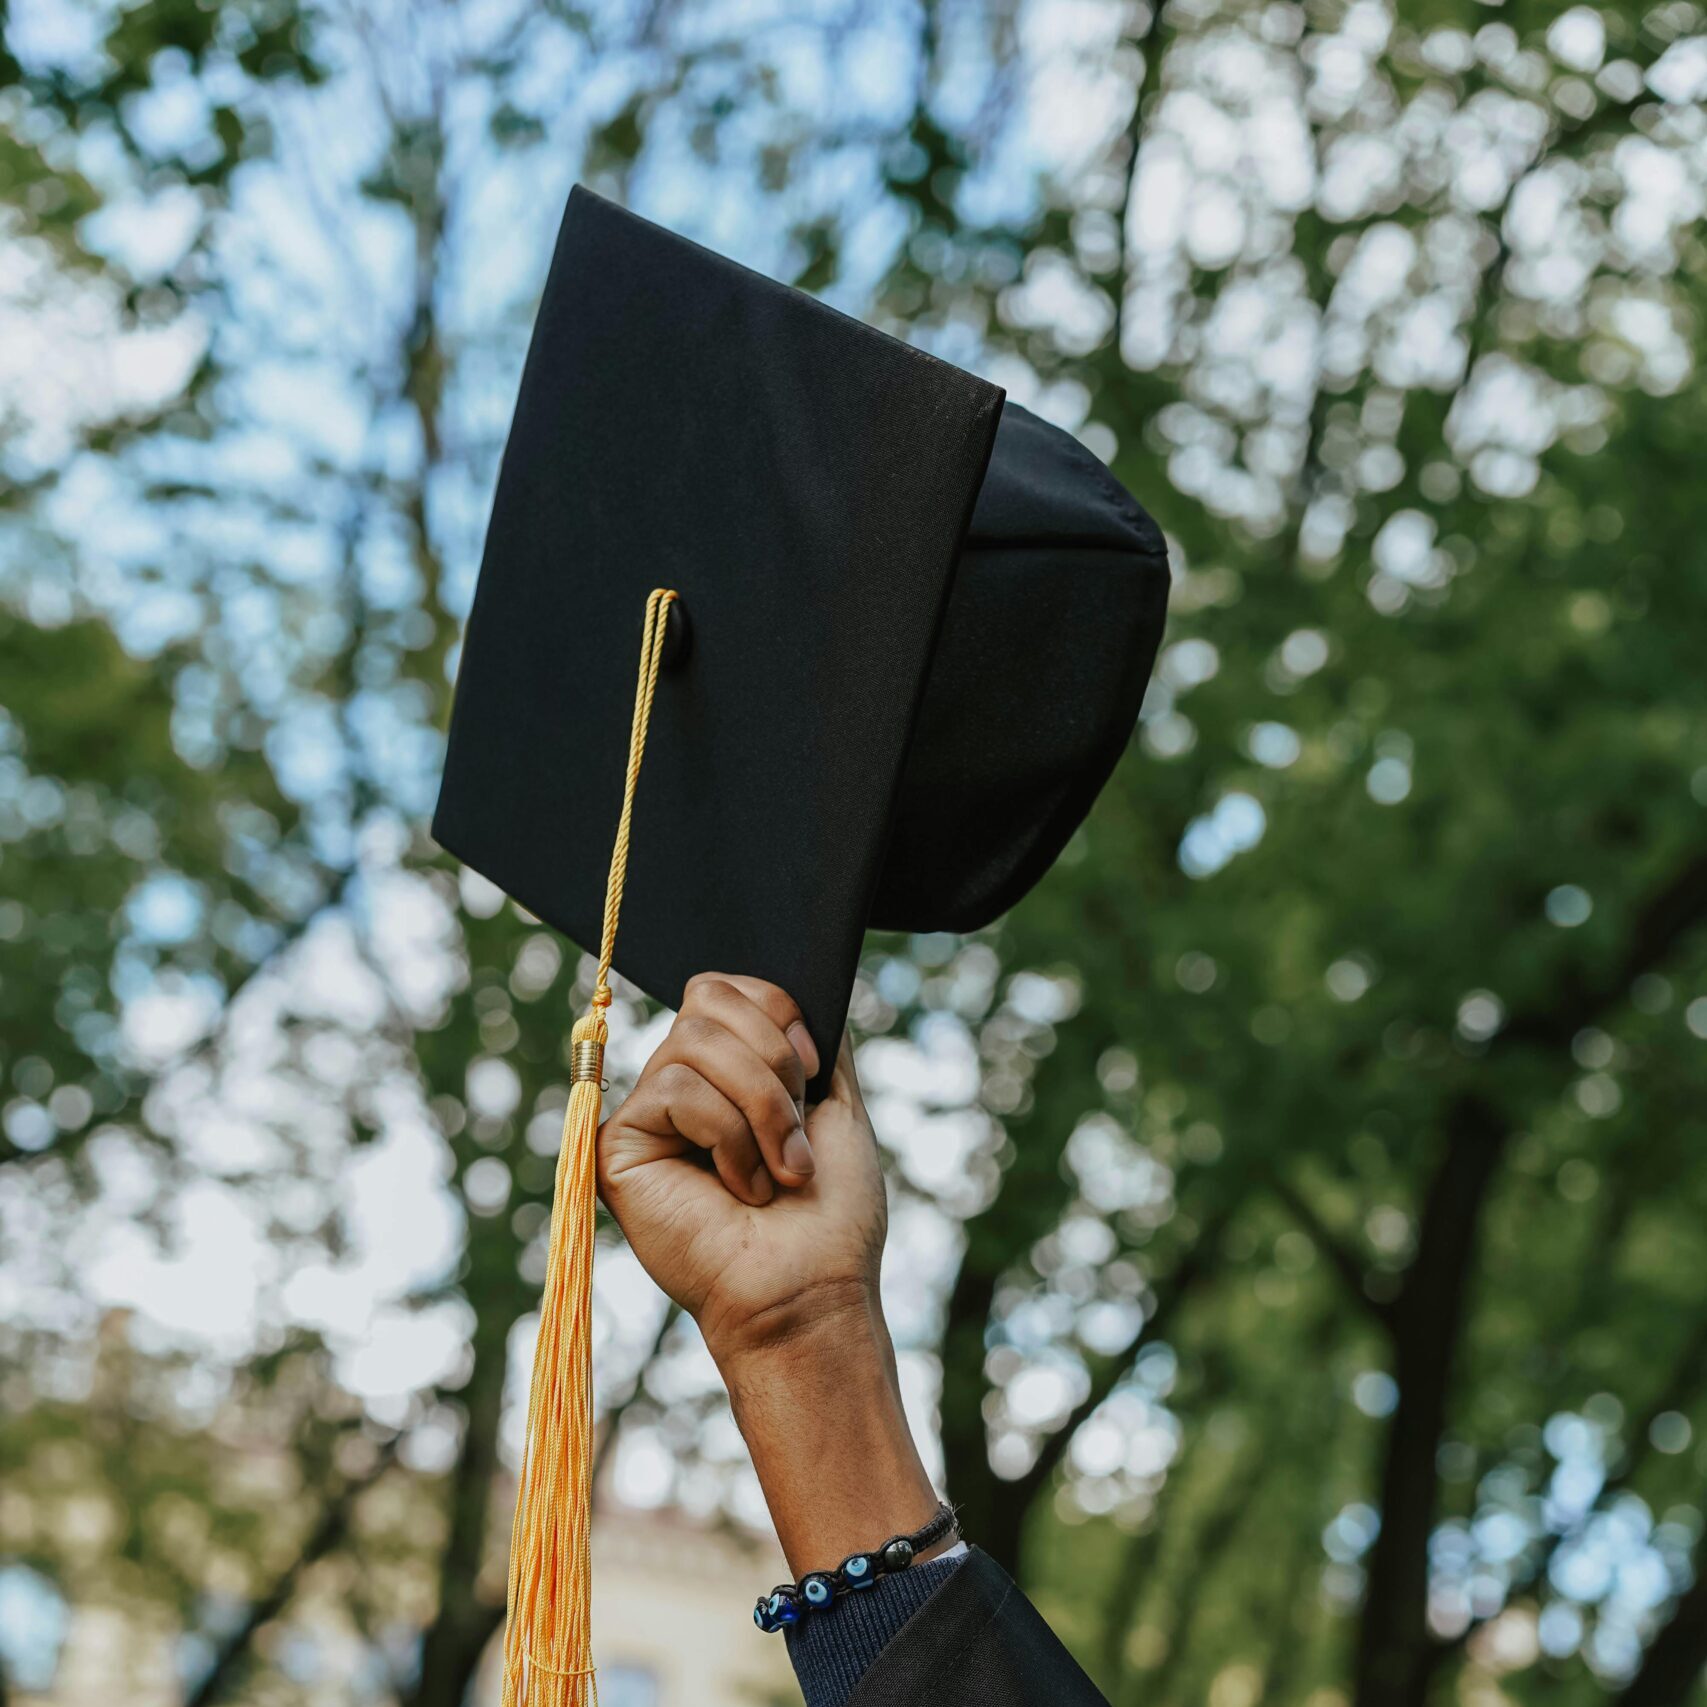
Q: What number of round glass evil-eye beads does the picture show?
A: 4